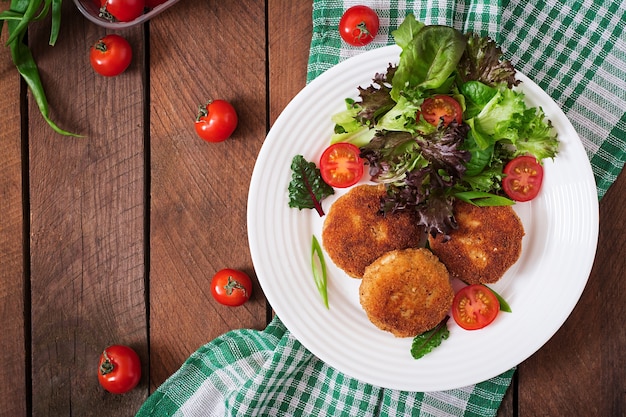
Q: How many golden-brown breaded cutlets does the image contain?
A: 3